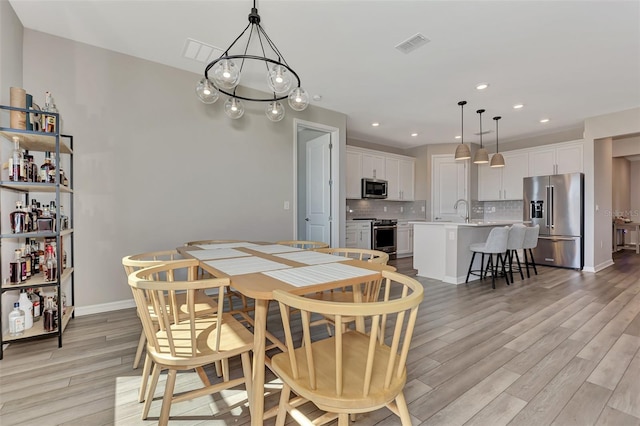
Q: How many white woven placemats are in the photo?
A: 6